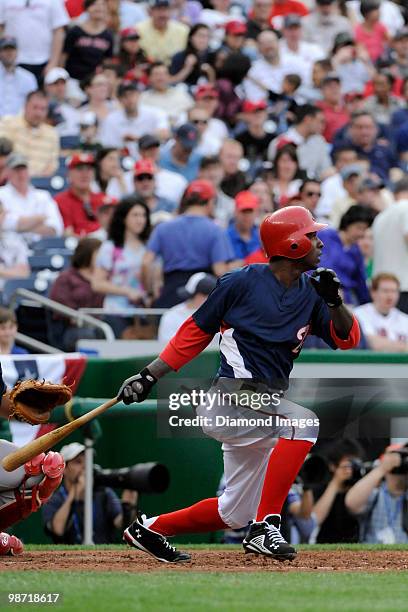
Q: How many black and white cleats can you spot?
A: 2